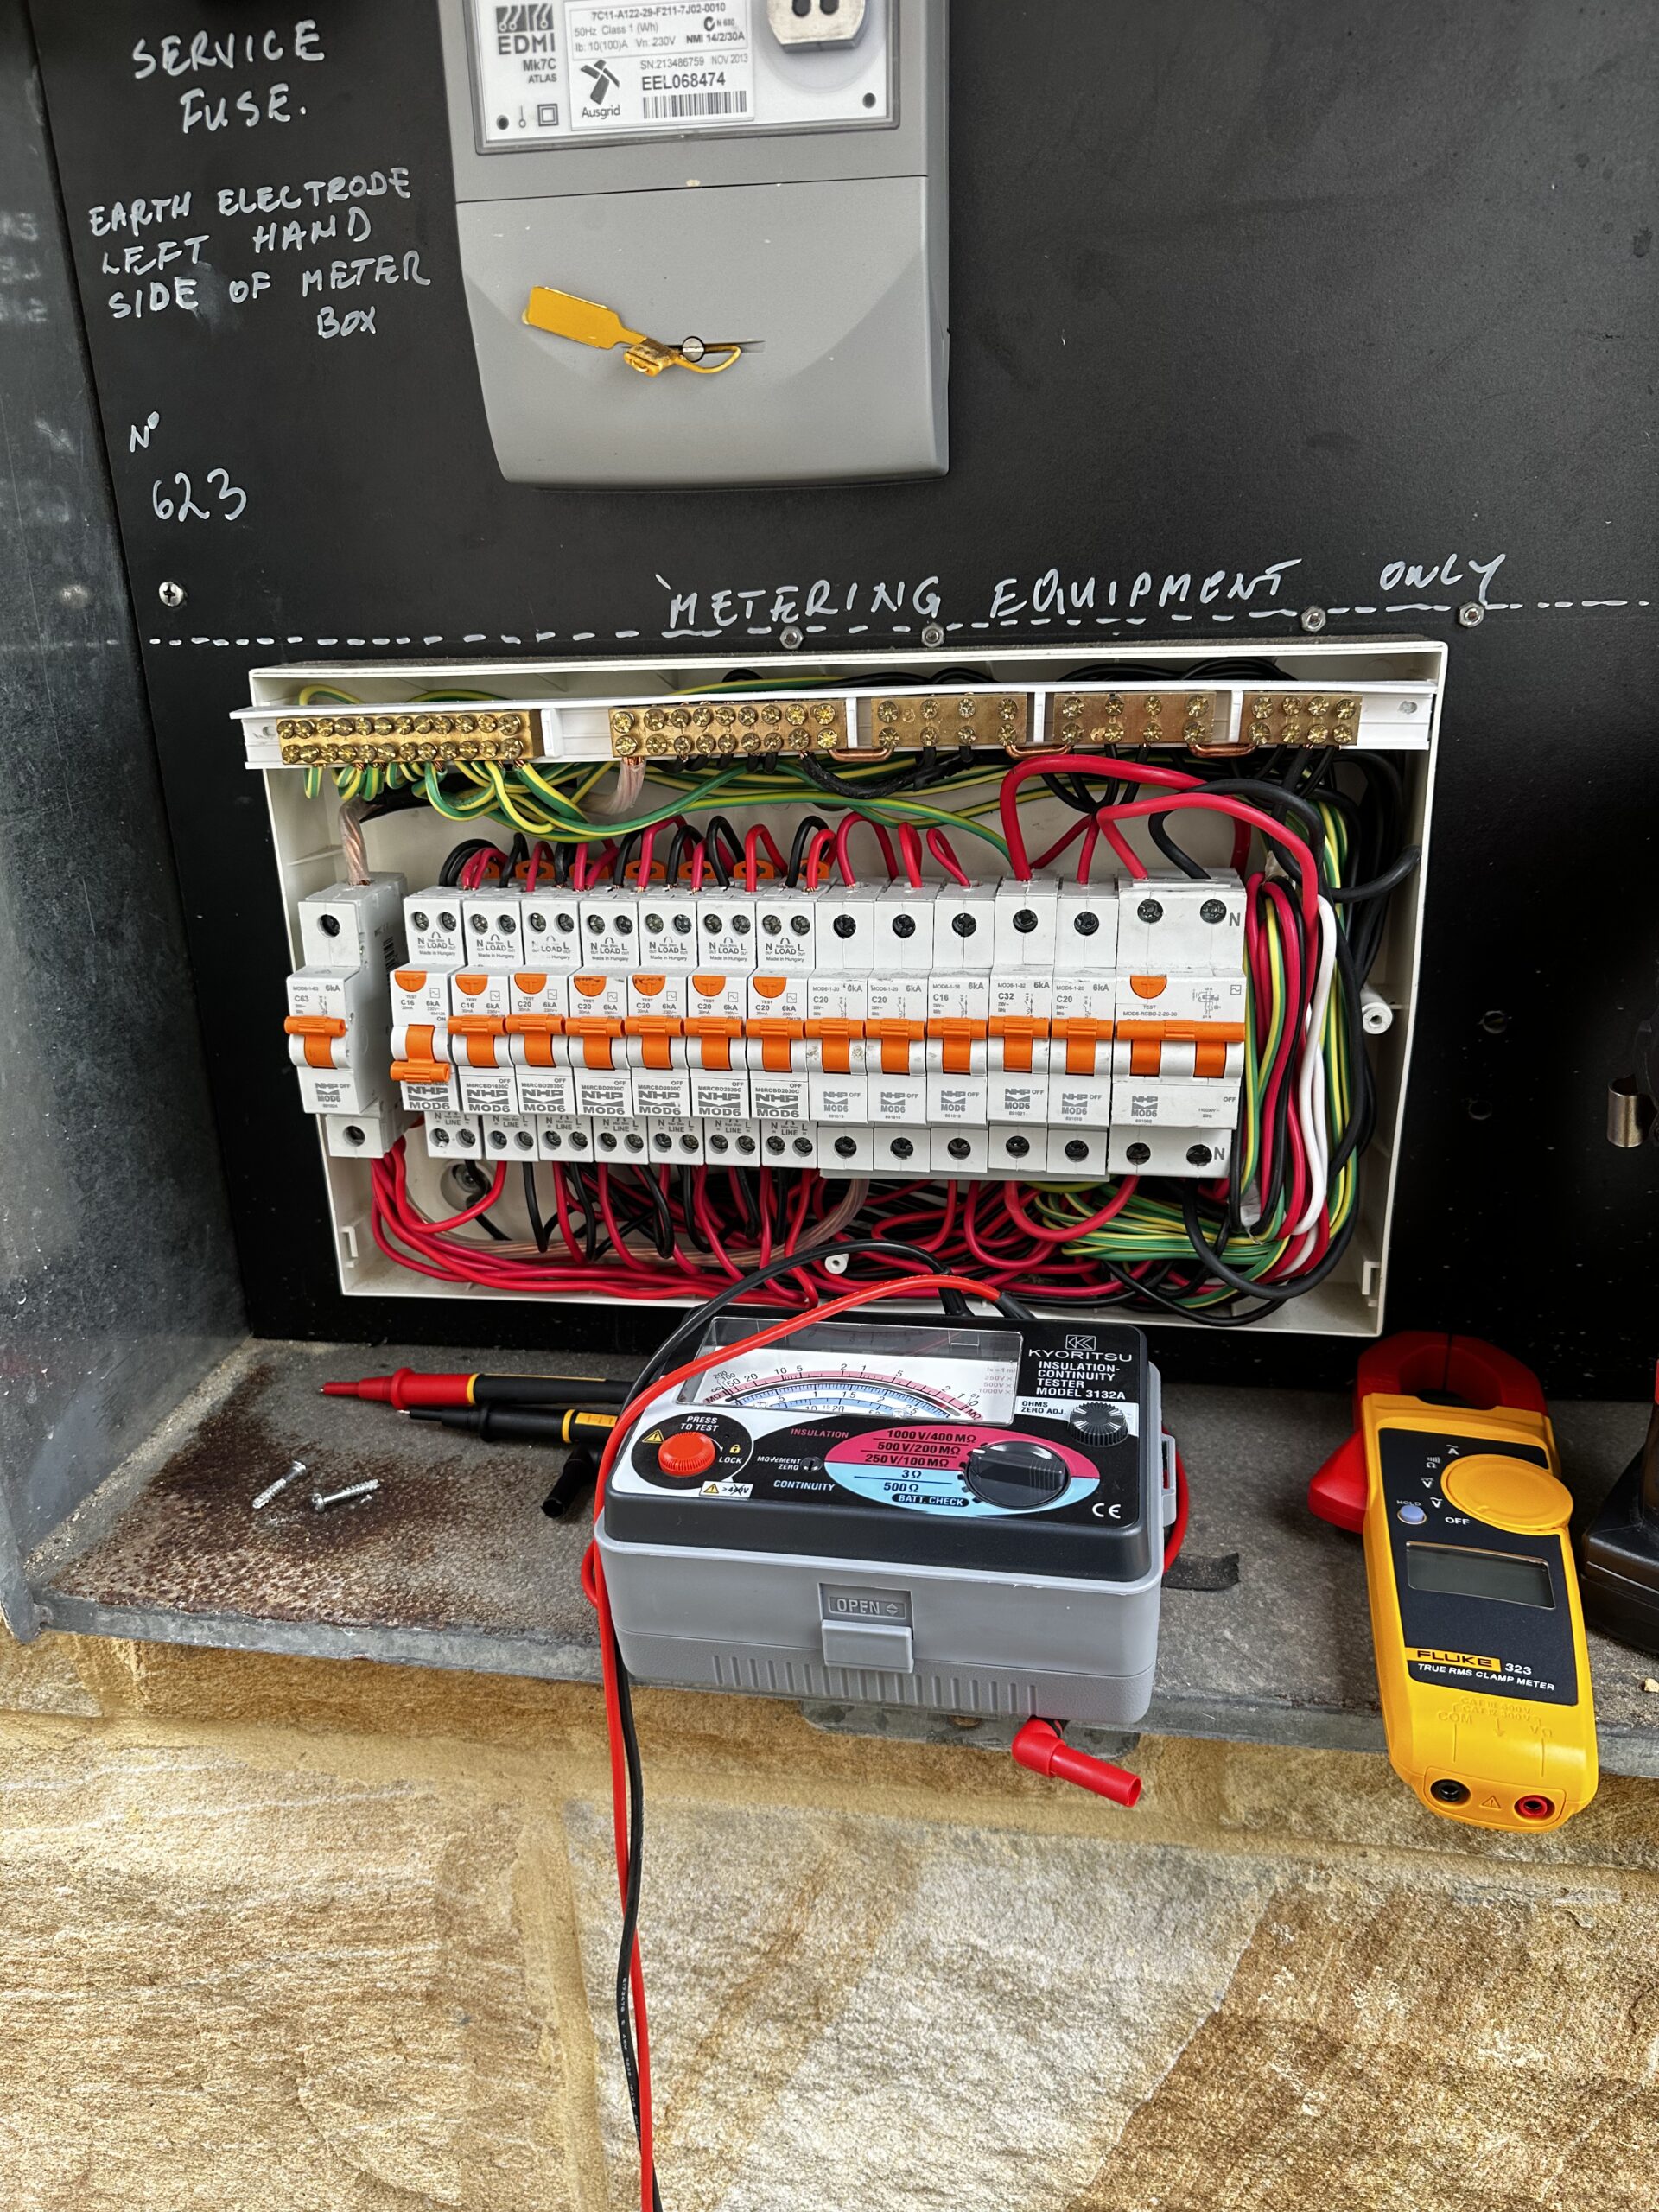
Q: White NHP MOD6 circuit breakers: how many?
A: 14